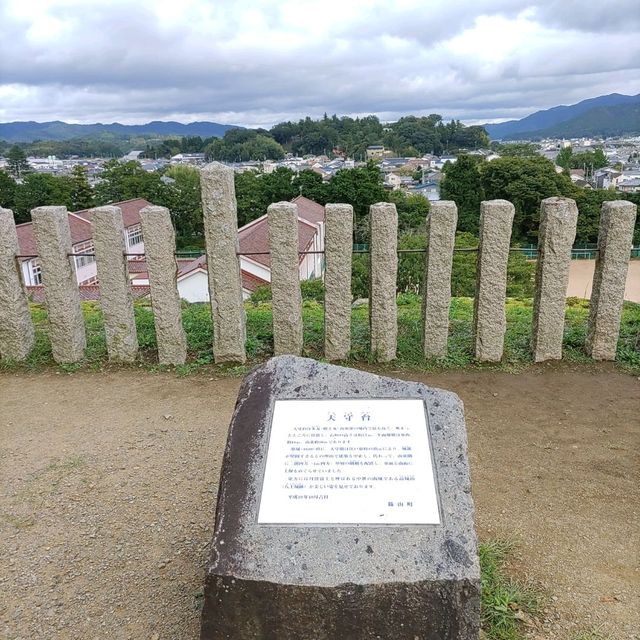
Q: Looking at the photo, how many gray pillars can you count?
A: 12